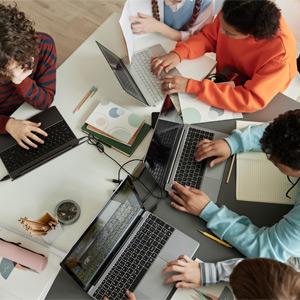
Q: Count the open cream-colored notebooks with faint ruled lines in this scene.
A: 1